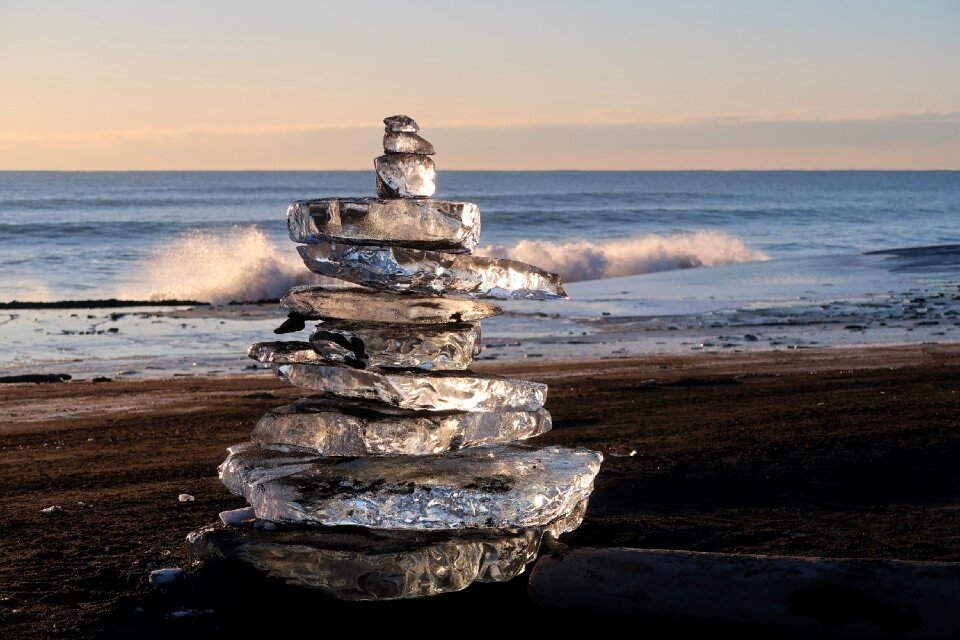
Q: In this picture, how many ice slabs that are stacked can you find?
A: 11